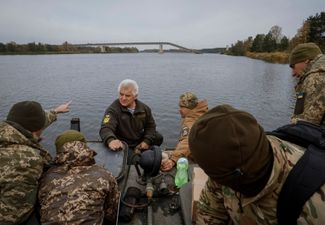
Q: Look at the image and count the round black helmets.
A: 0